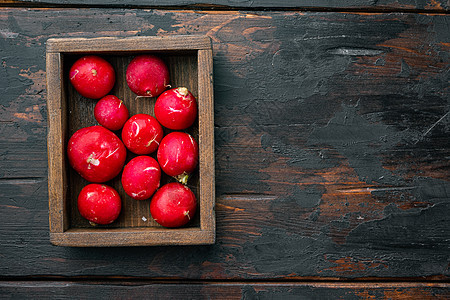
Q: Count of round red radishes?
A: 10